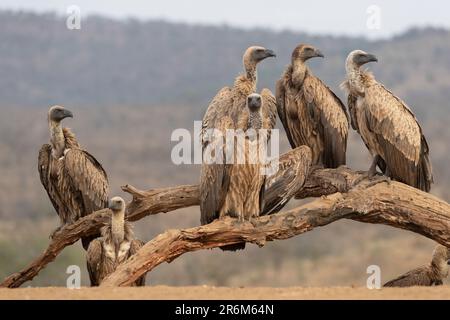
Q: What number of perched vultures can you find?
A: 5